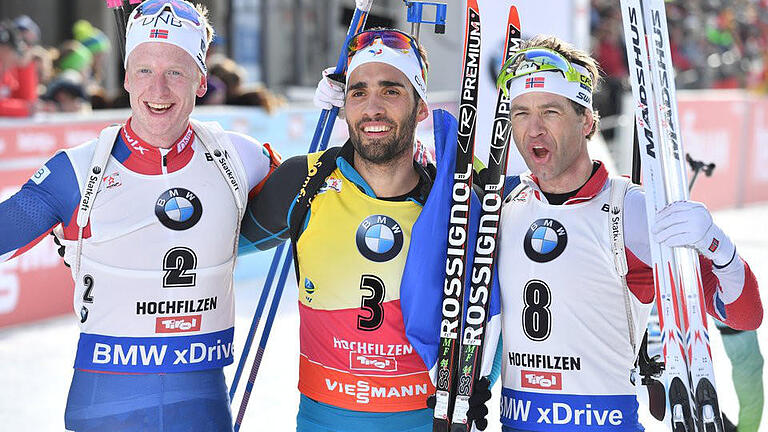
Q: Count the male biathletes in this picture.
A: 3